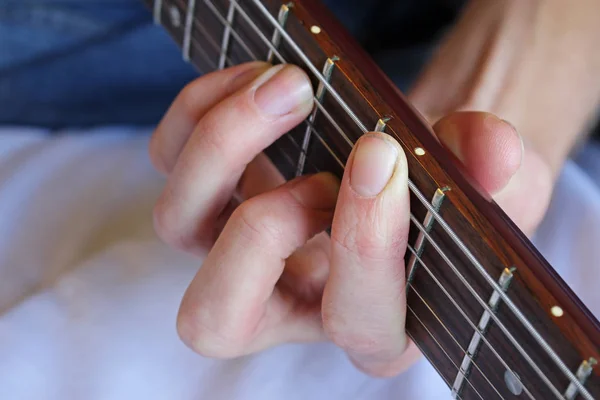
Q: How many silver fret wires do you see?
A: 9